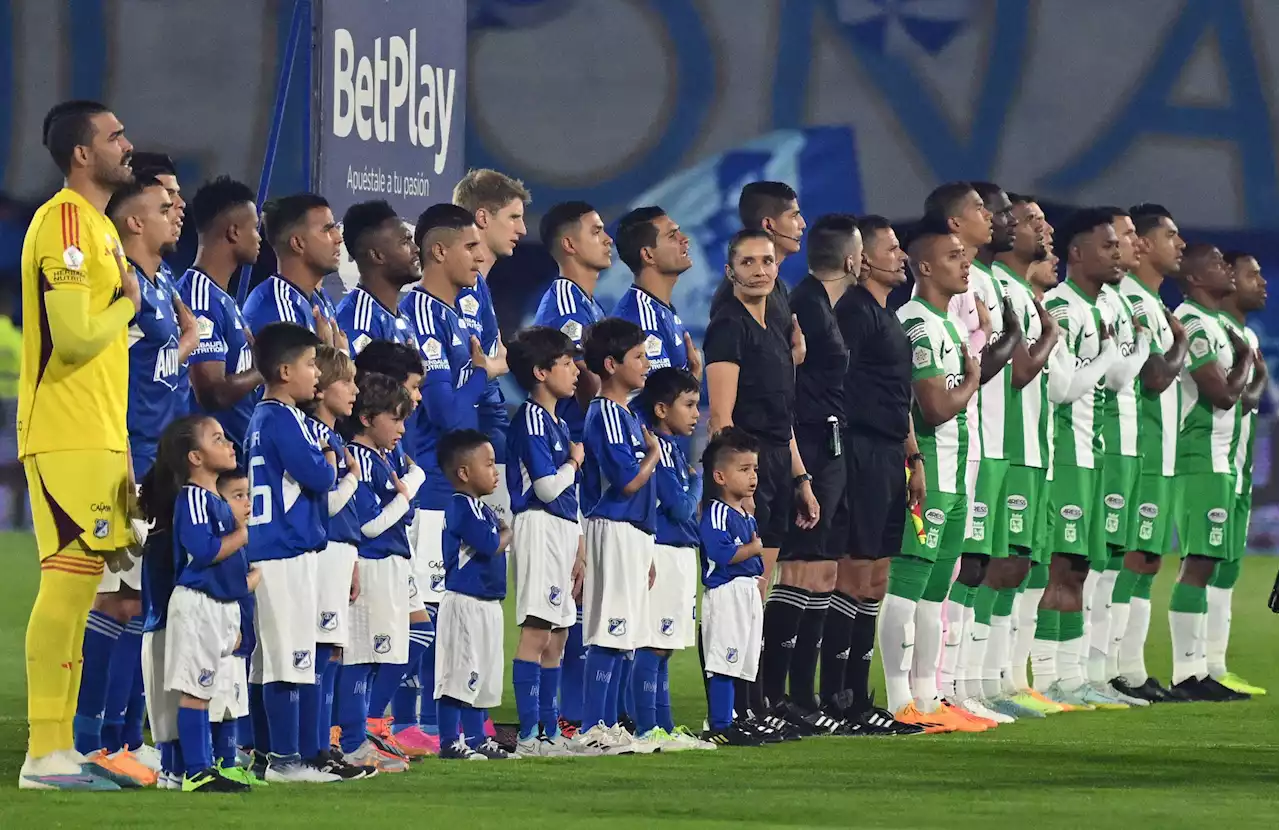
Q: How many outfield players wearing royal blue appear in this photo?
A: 9